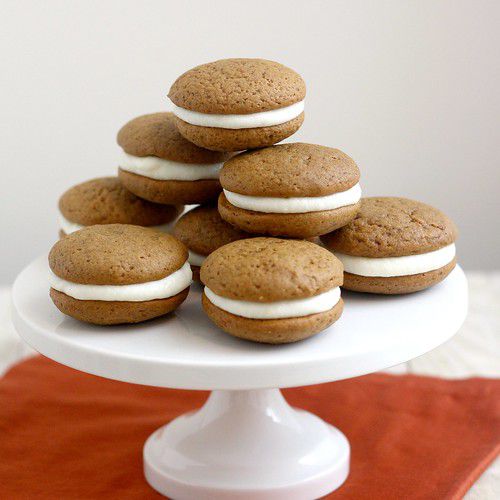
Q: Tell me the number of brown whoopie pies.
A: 8